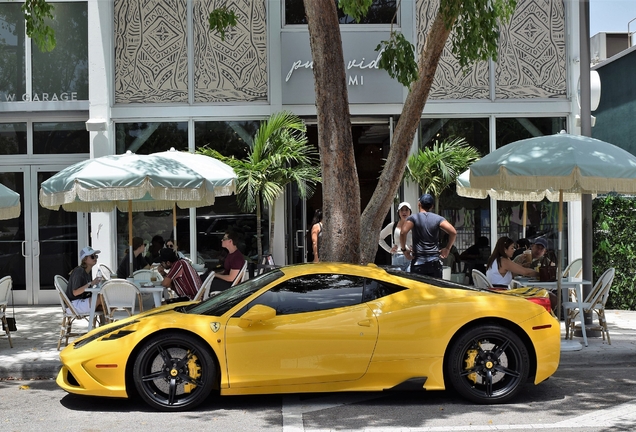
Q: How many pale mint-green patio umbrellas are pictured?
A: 5